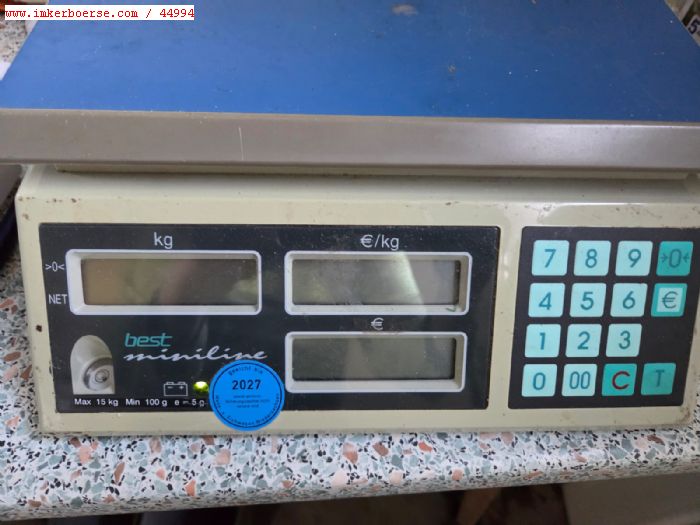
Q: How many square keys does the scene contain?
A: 15